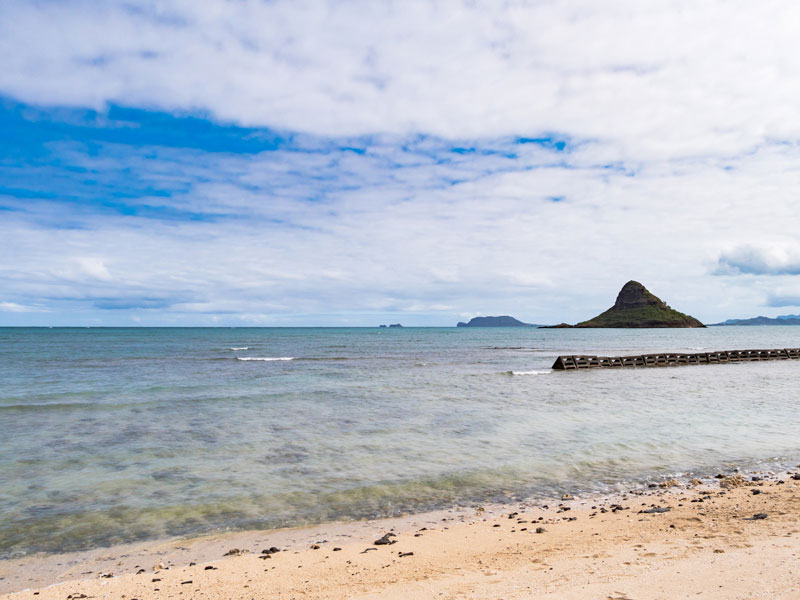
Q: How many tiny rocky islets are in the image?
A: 2